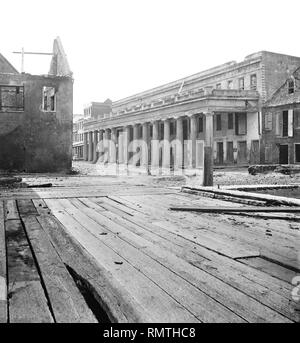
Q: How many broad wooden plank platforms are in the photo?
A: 1